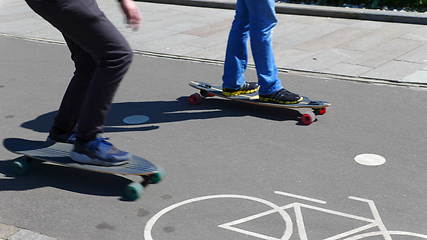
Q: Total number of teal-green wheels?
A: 3